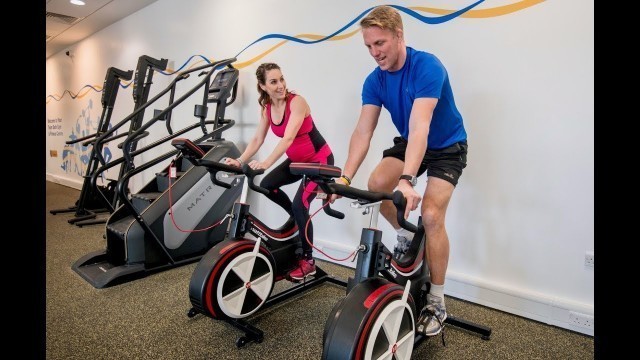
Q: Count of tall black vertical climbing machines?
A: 2